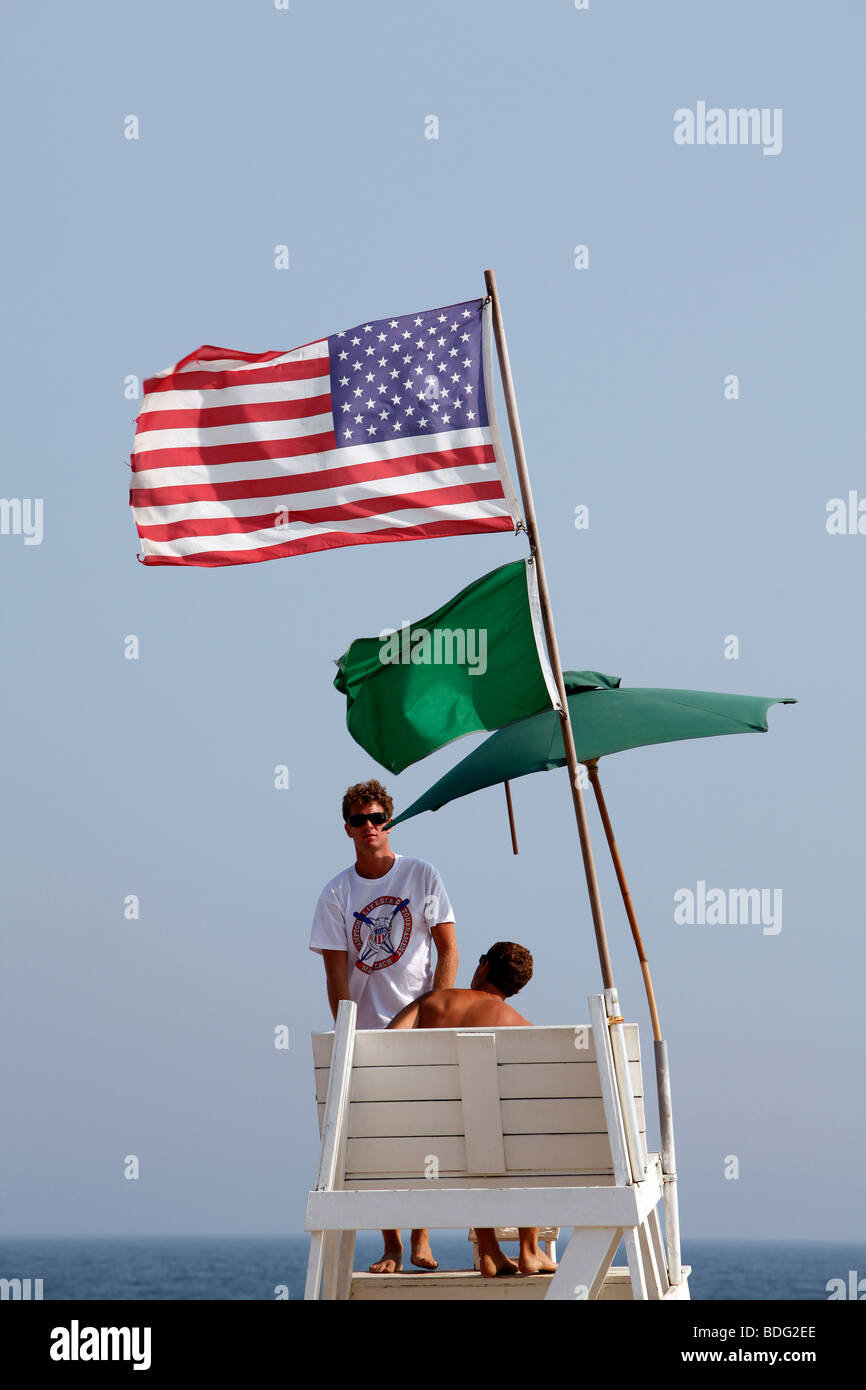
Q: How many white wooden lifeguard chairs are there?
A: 1